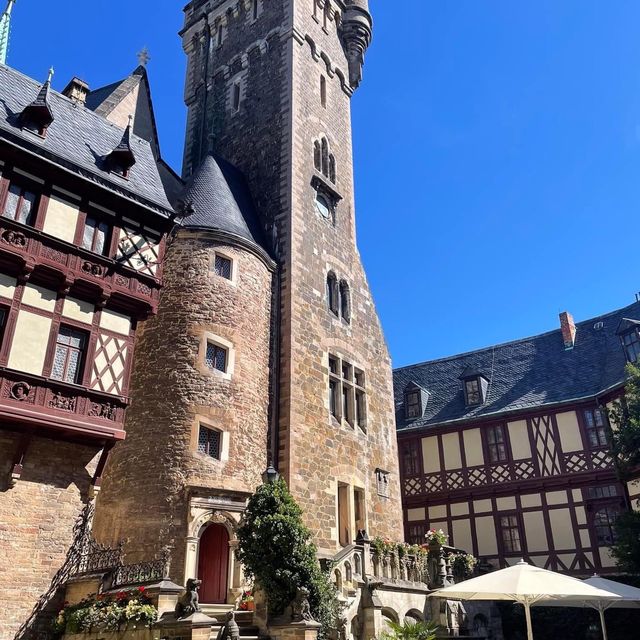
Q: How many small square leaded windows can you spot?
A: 3